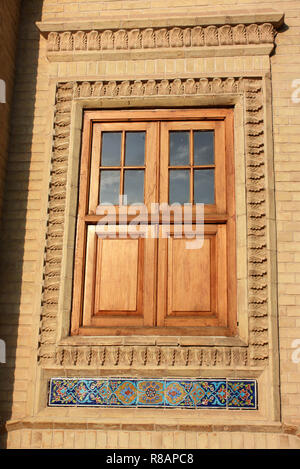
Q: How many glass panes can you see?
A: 8